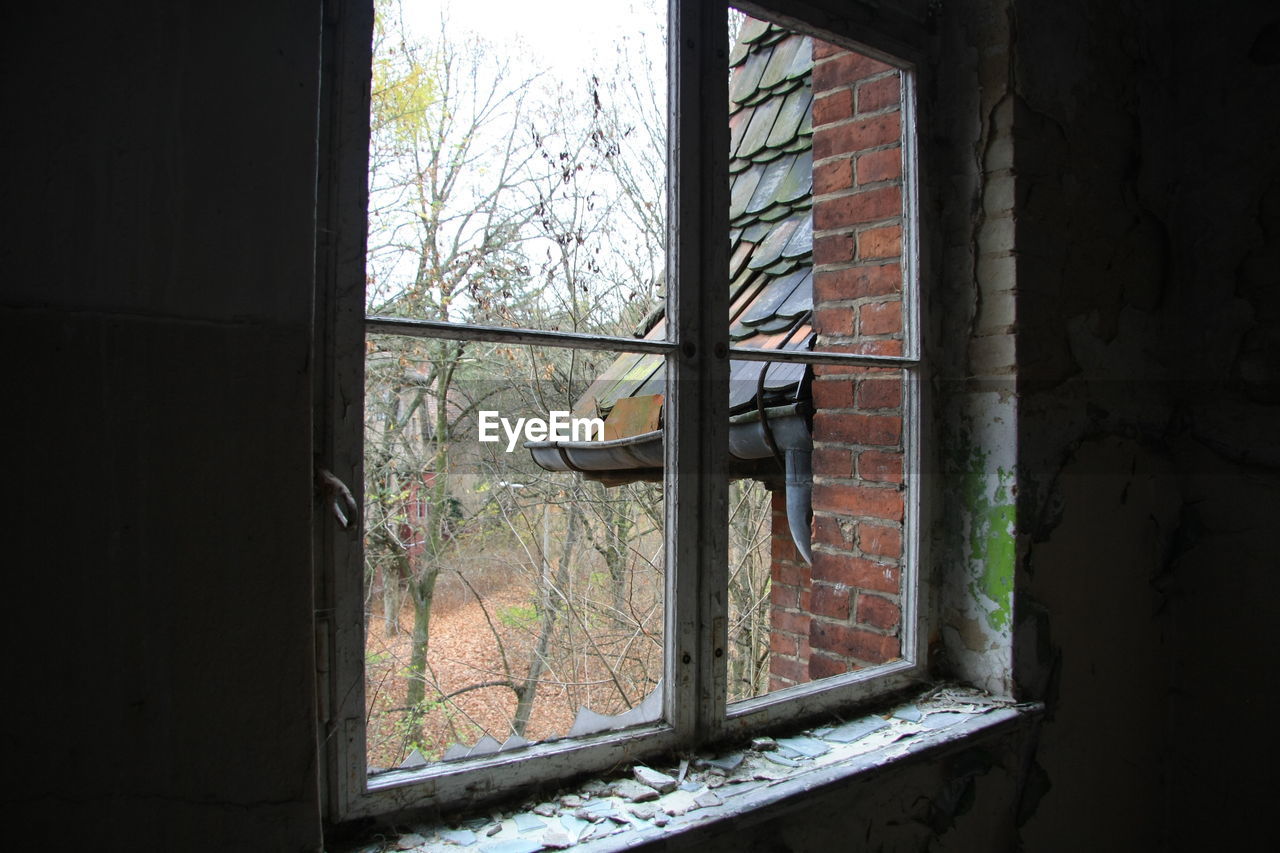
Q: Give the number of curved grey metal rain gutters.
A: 1